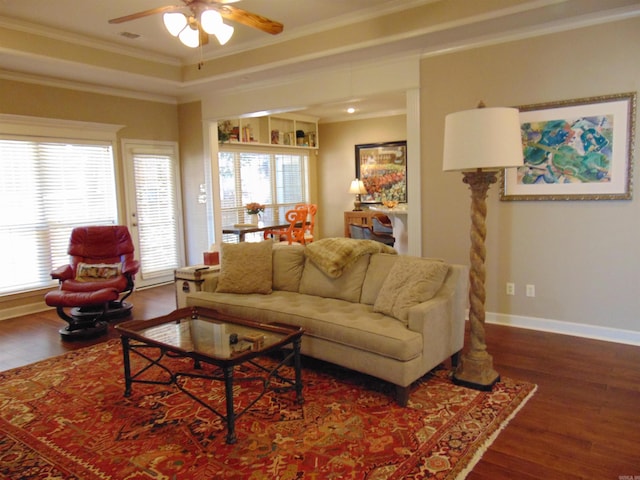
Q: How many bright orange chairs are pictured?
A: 2